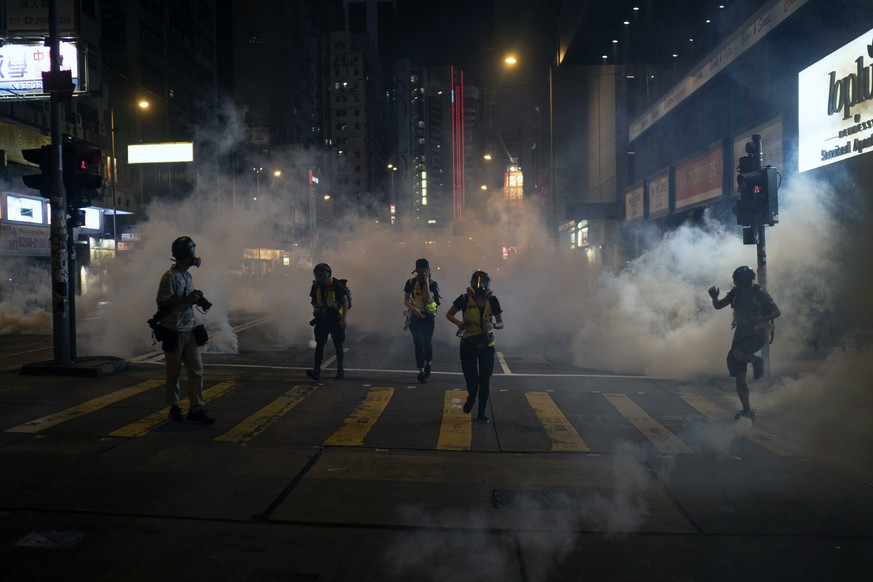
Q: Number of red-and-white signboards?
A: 1